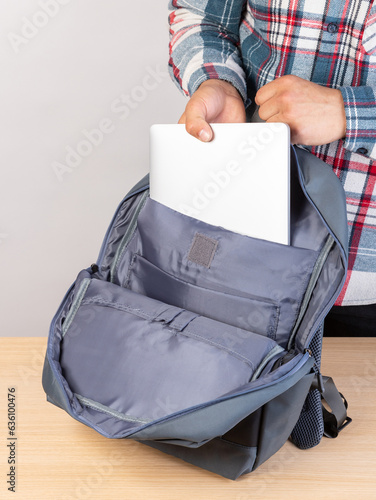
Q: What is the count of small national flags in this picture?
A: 0